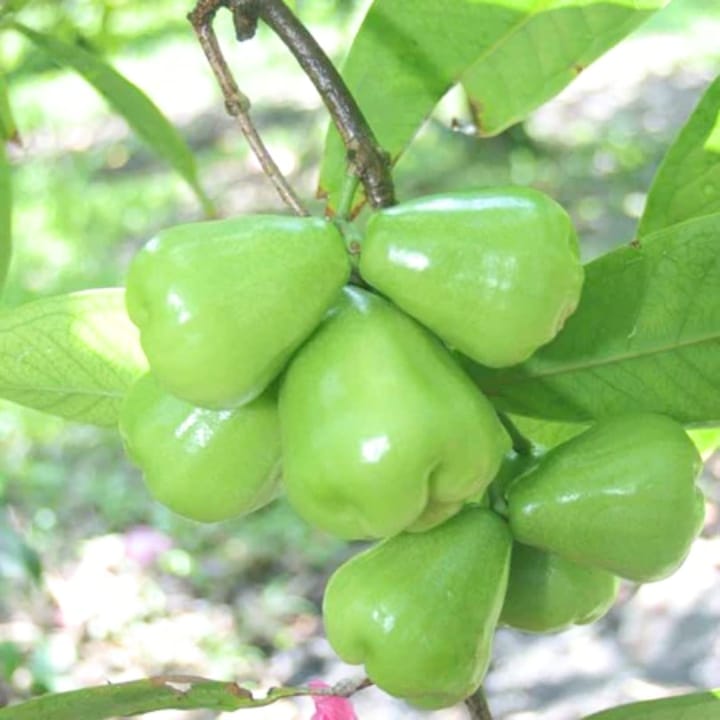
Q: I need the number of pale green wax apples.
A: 7